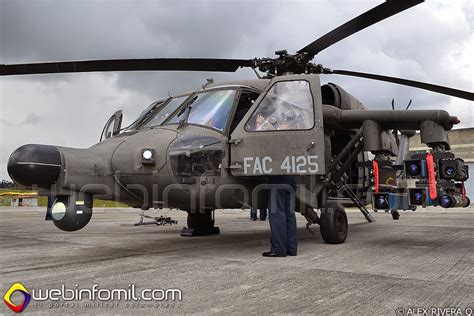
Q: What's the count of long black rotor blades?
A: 3